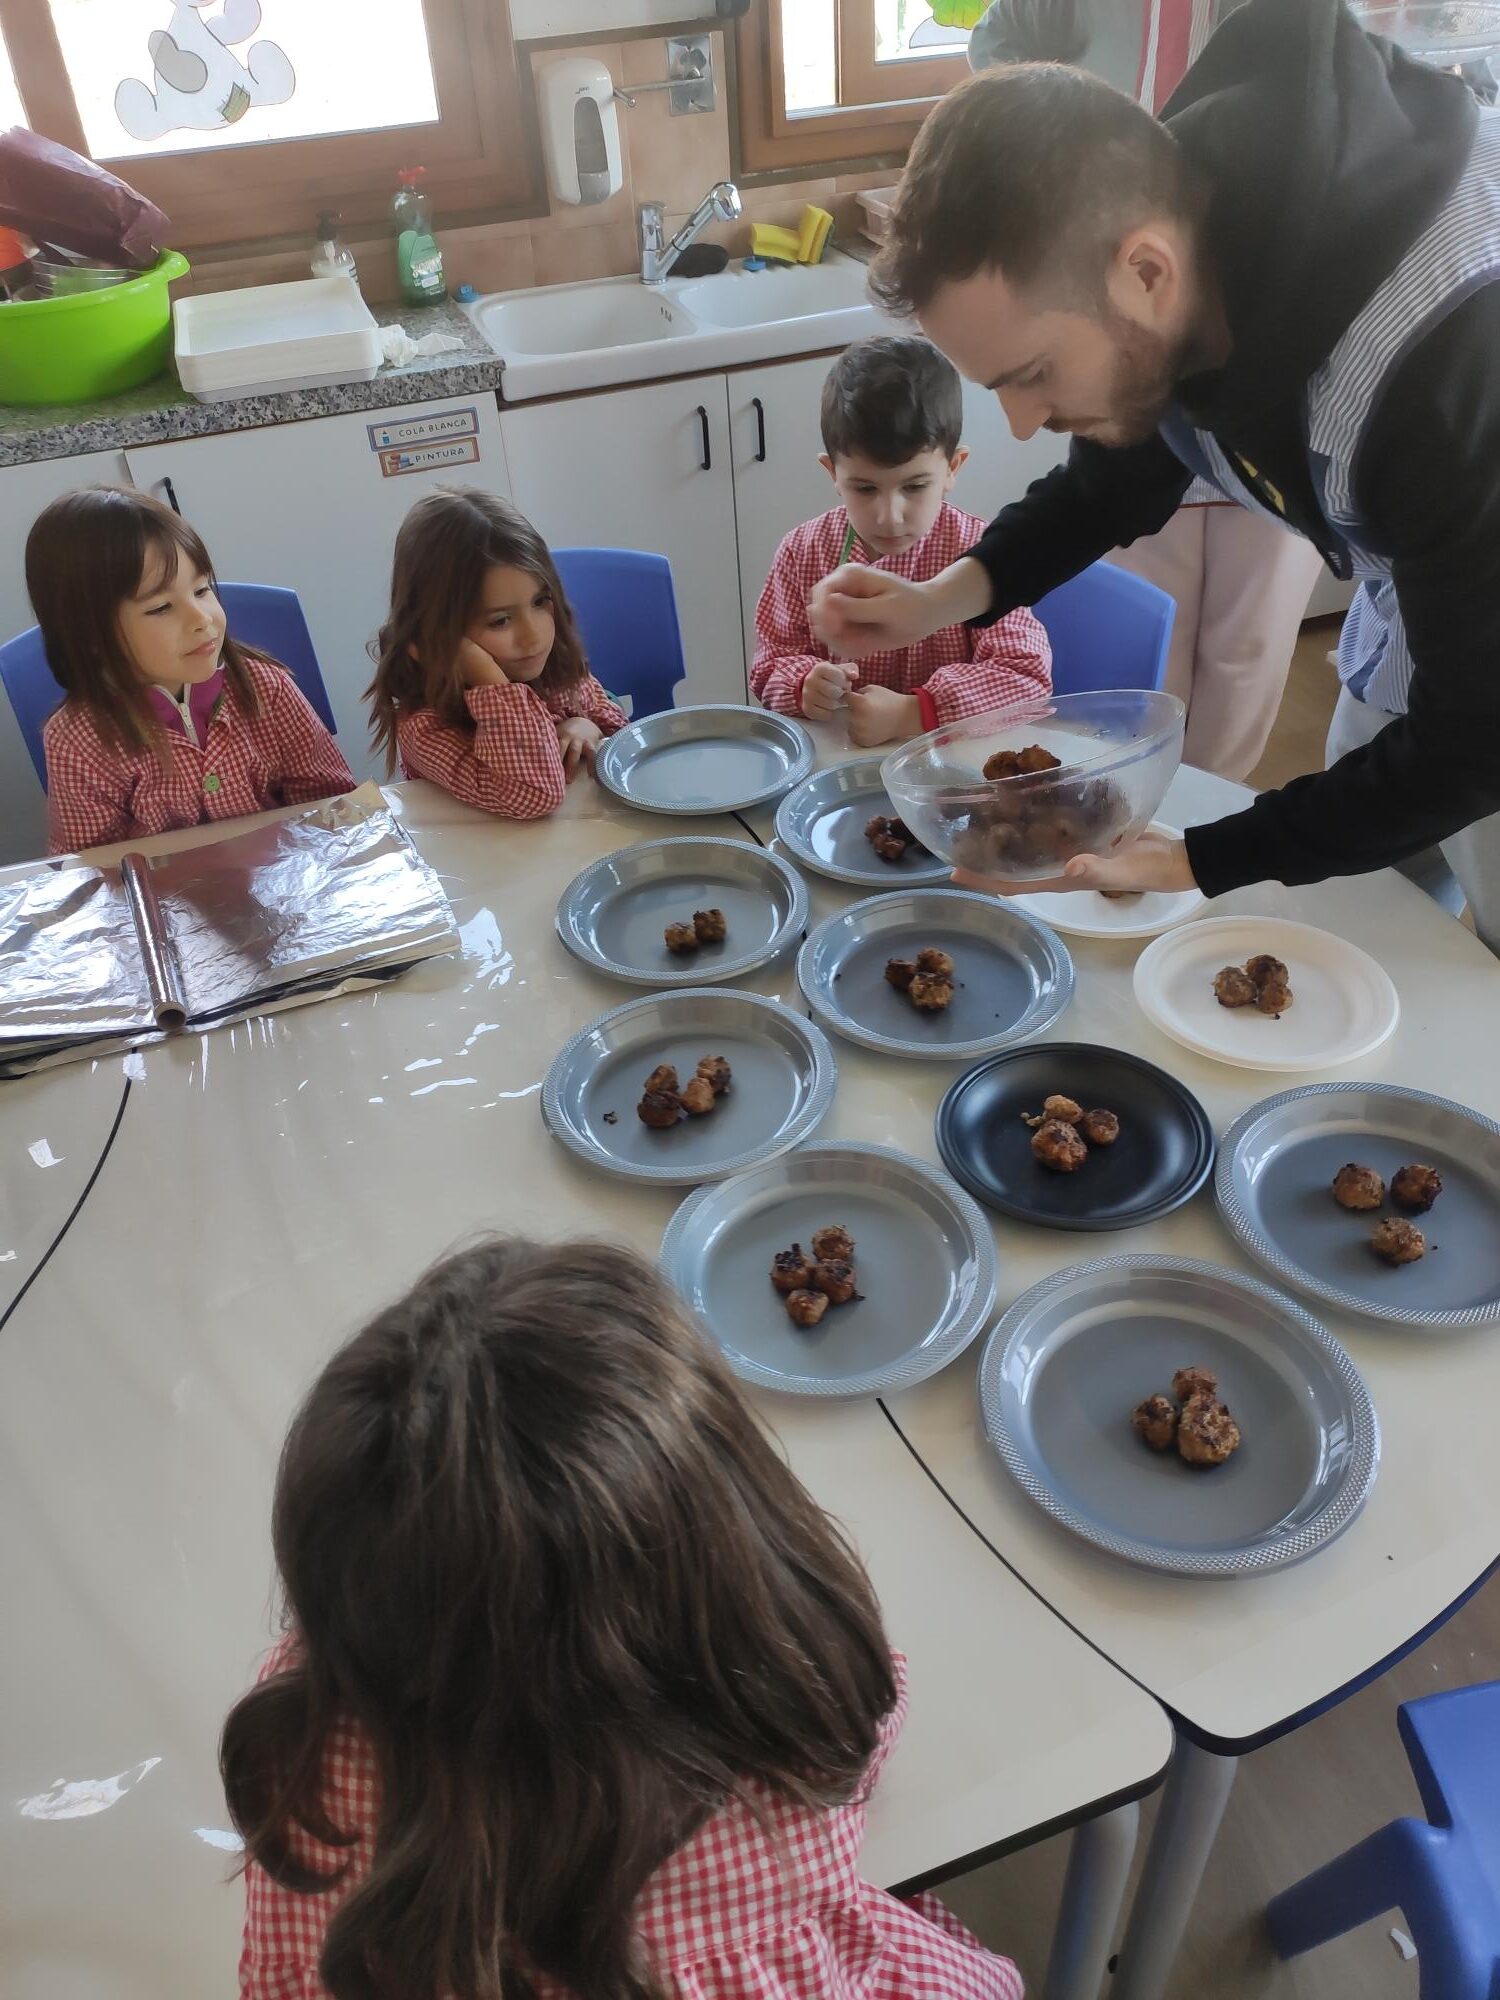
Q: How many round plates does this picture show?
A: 11